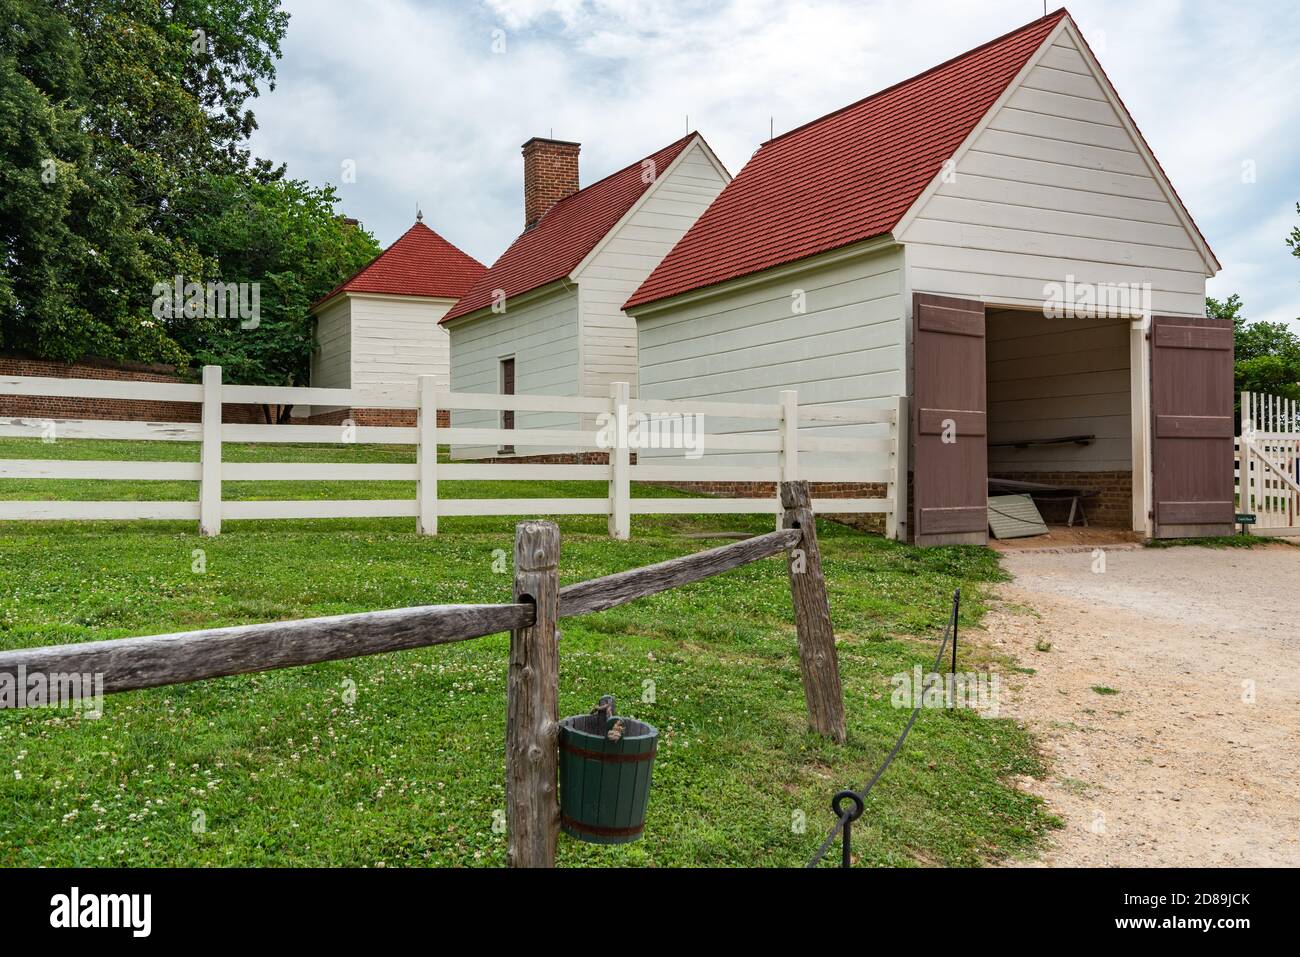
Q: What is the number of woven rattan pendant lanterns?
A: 0